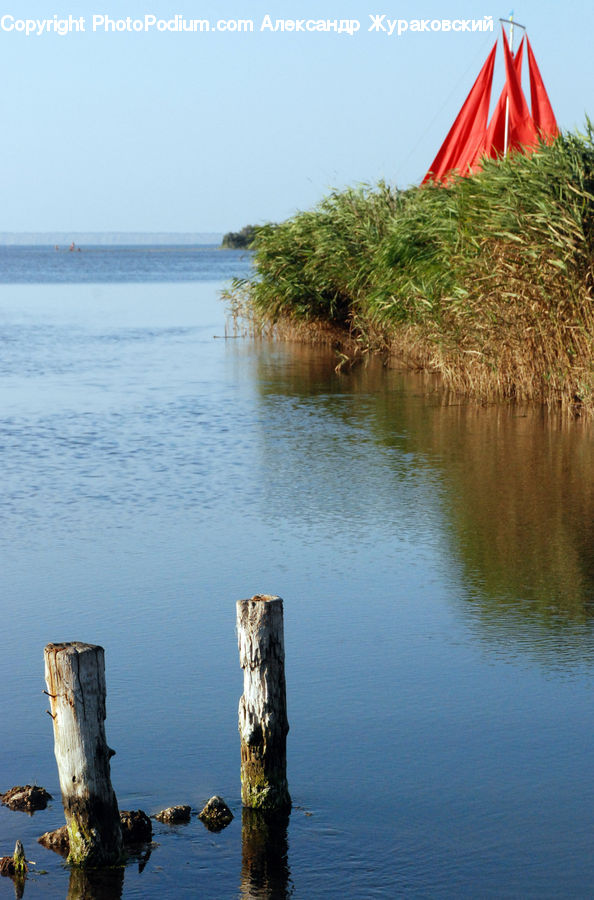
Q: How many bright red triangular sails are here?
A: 4